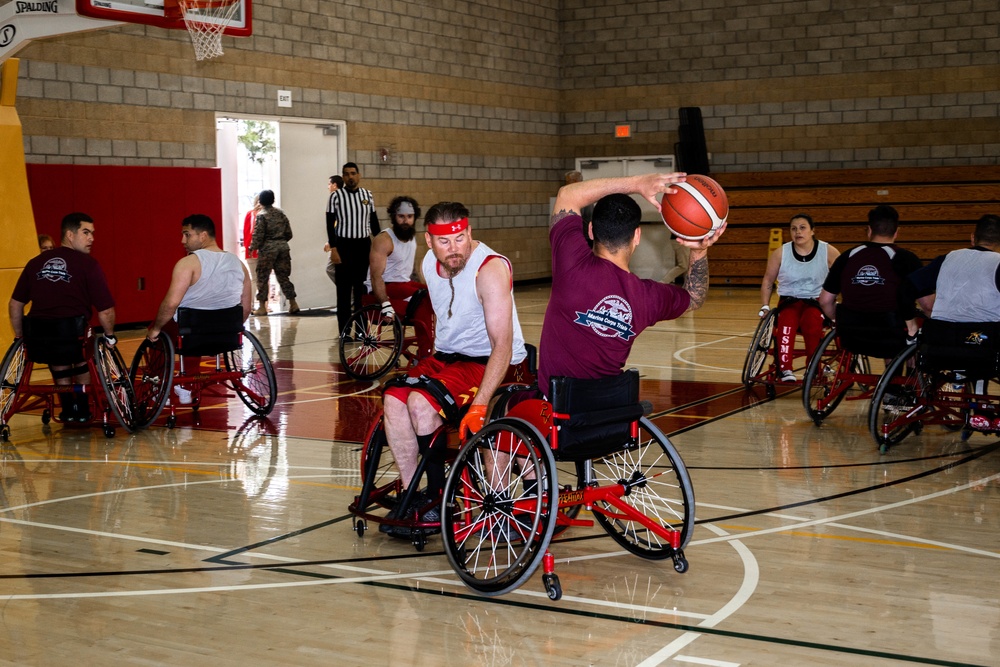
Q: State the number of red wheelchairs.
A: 8